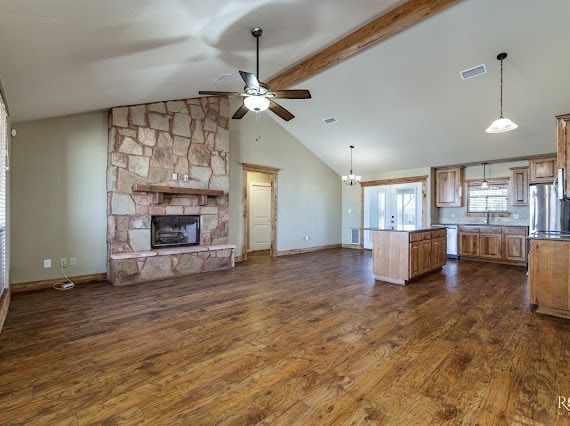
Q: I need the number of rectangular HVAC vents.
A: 4